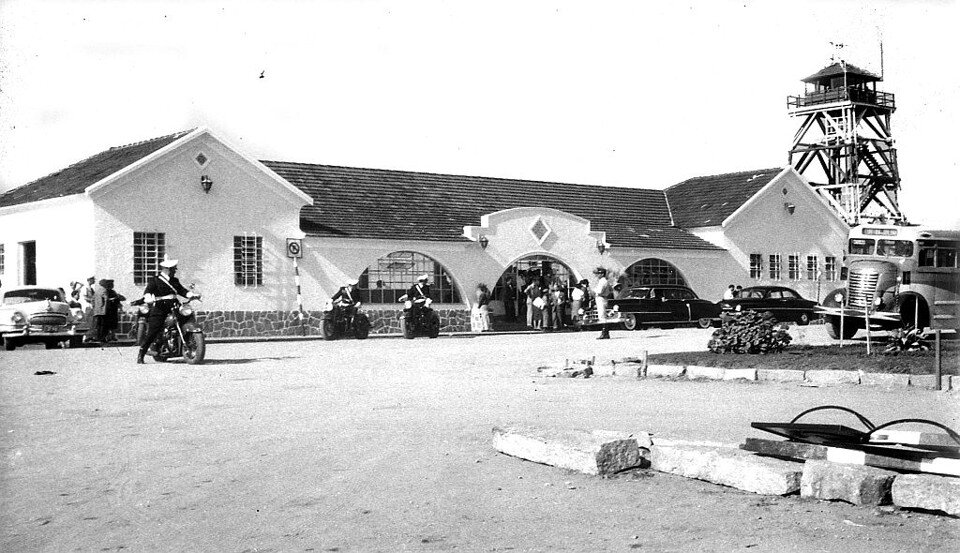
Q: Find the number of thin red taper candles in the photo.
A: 0